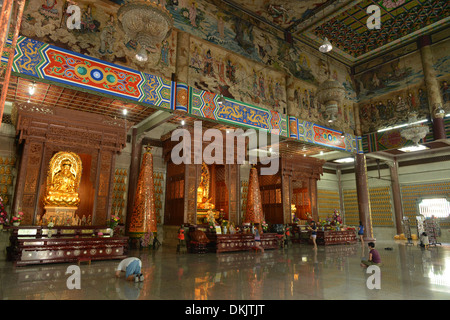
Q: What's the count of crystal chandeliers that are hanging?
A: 3